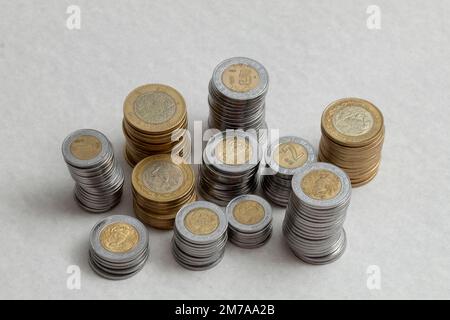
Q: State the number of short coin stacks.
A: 3